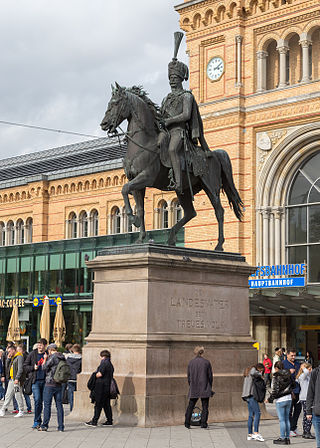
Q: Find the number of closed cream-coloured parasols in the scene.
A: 3